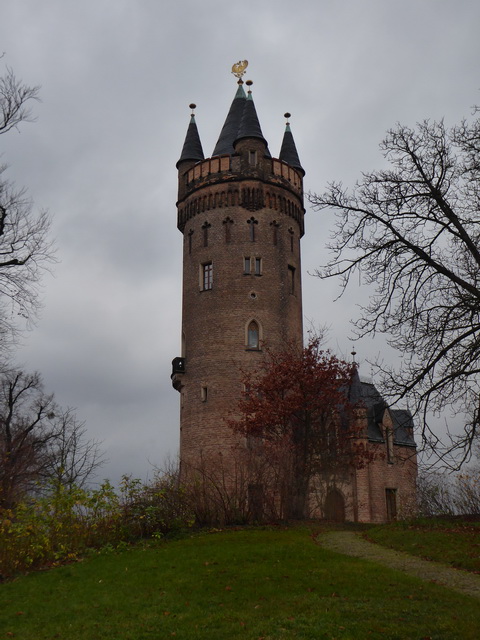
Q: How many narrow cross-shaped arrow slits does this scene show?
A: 6